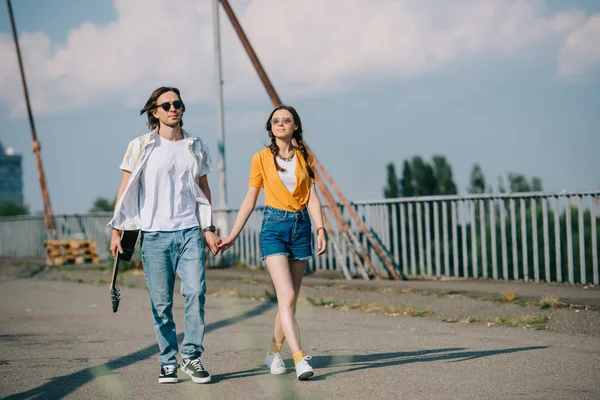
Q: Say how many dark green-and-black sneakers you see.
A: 2